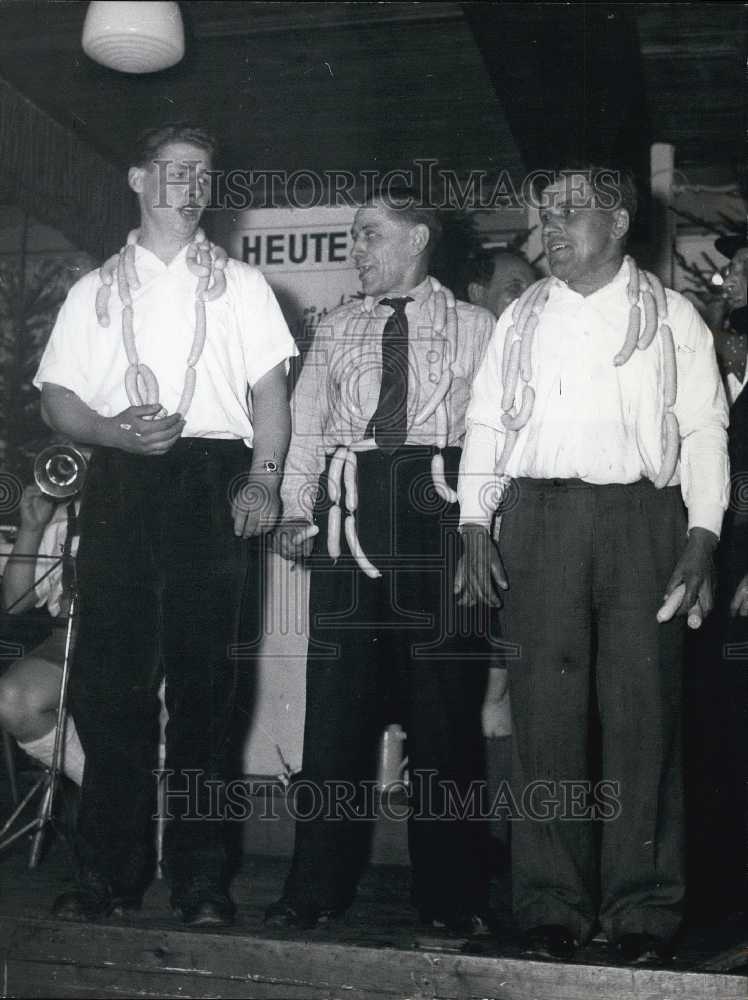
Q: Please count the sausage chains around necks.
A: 3